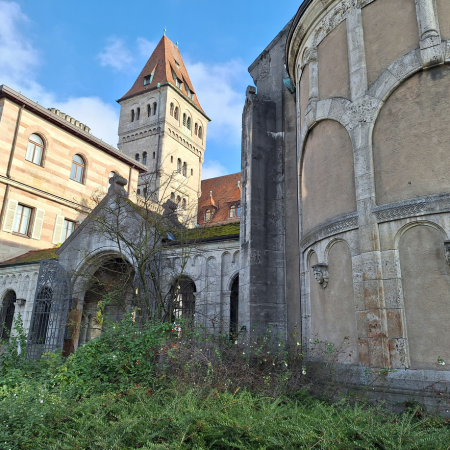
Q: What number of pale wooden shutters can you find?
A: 3